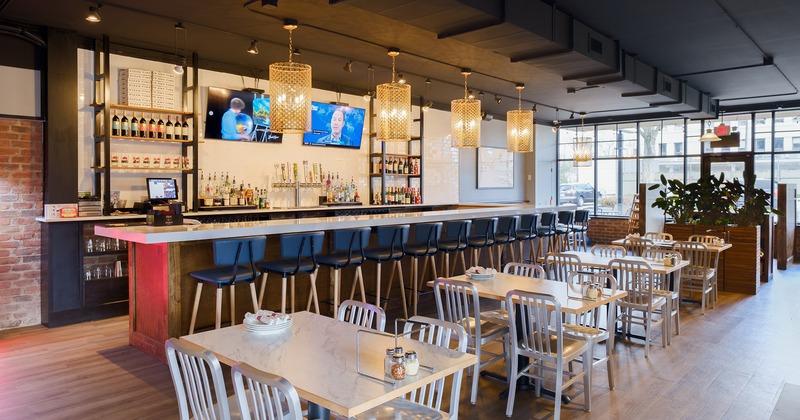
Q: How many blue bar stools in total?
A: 12